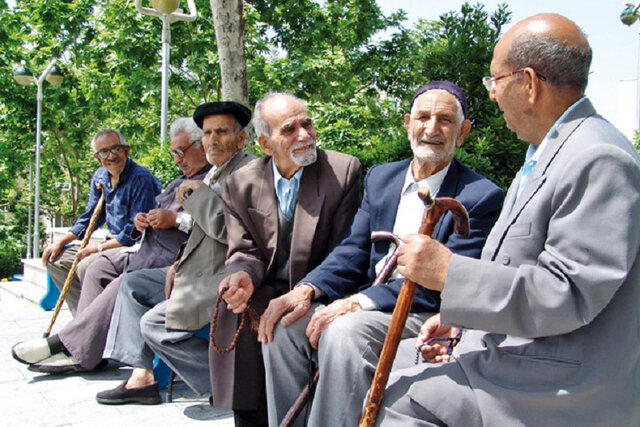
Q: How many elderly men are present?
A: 6